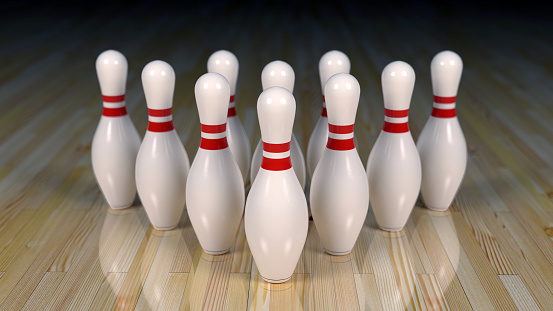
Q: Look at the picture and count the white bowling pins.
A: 10